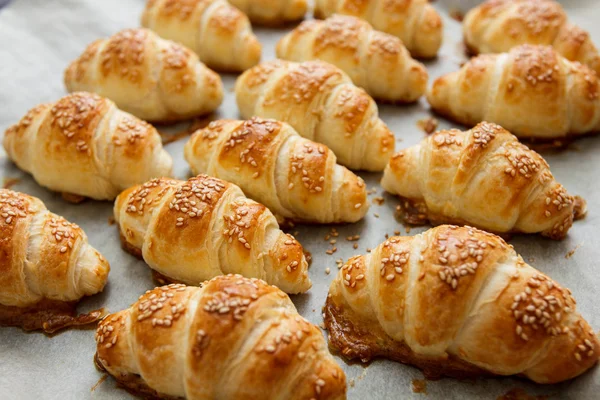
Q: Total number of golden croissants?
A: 15